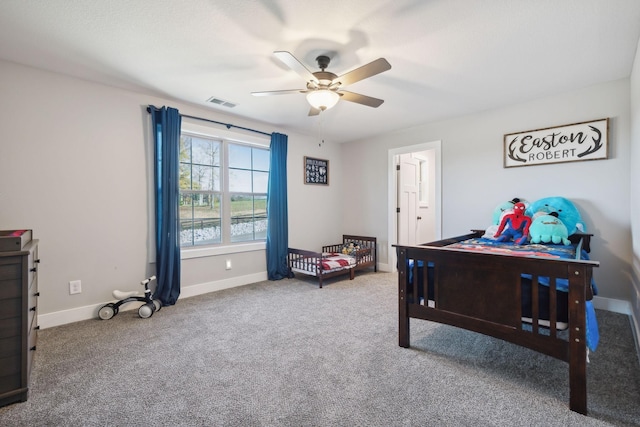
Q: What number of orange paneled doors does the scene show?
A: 0